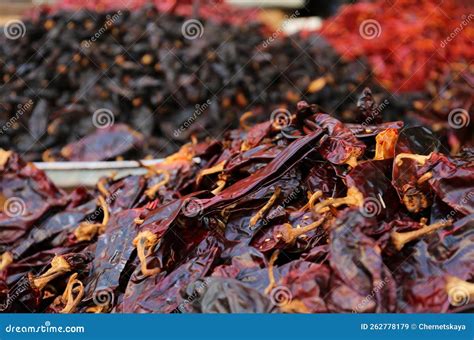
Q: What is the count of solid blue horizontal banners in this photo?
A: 1